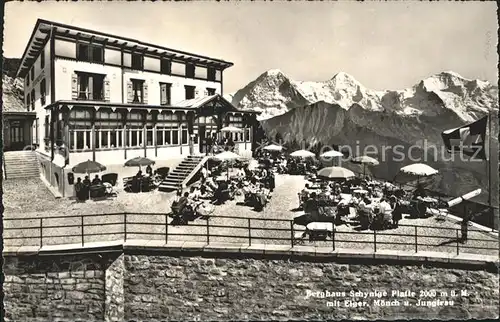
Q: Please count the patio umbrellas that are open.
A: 10